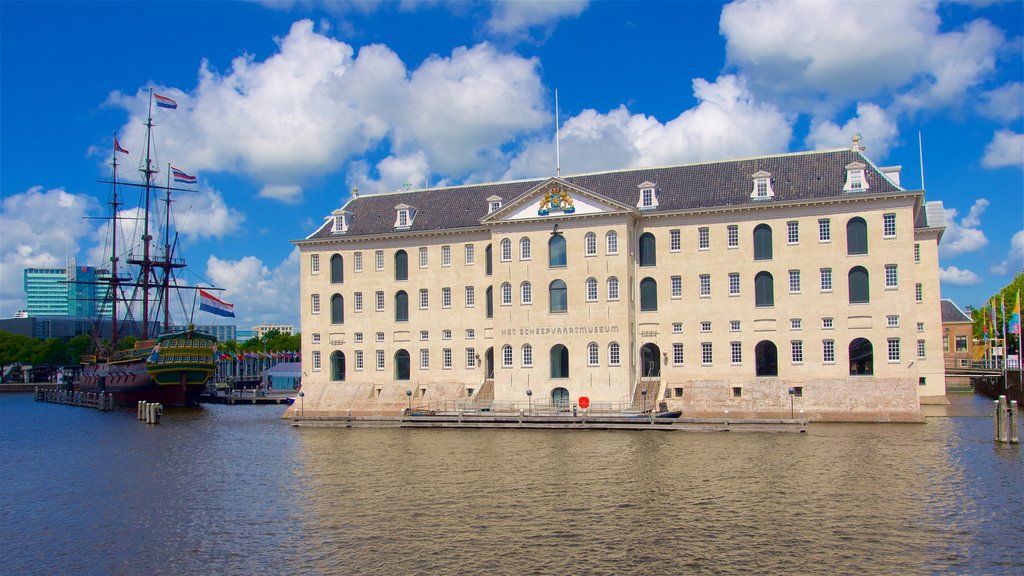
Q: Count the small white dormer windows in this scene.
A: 6